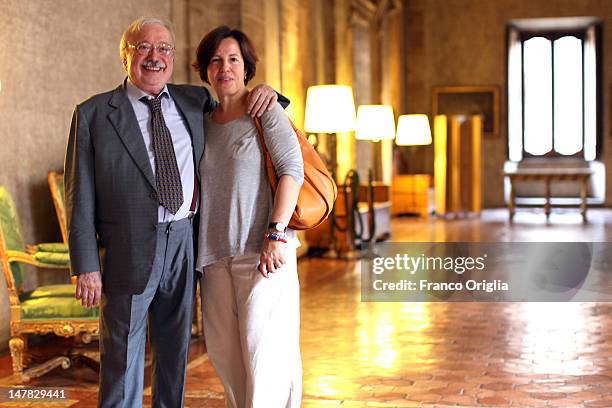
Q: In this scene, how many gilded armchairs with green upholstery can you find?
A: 2